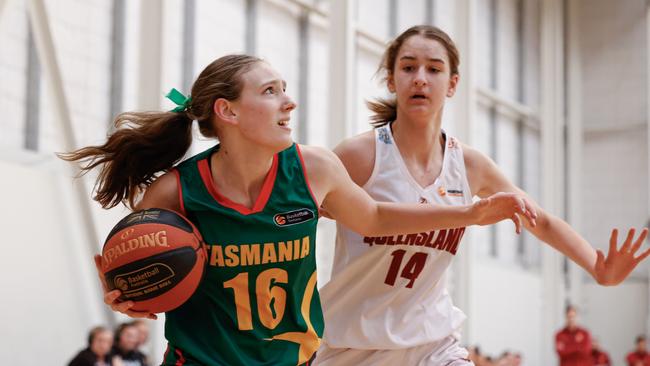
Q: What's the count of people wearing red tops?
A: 3